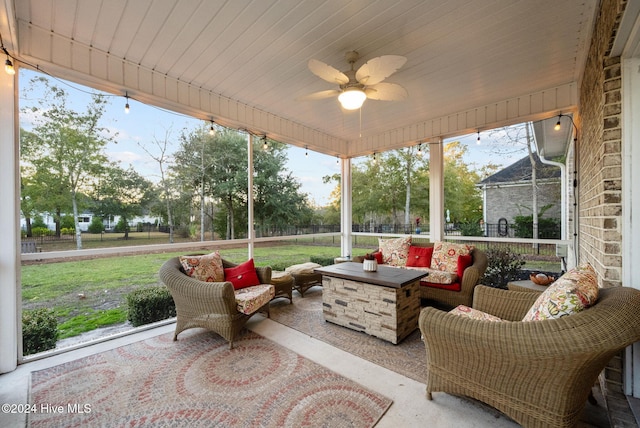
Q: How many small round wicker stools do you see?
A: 2